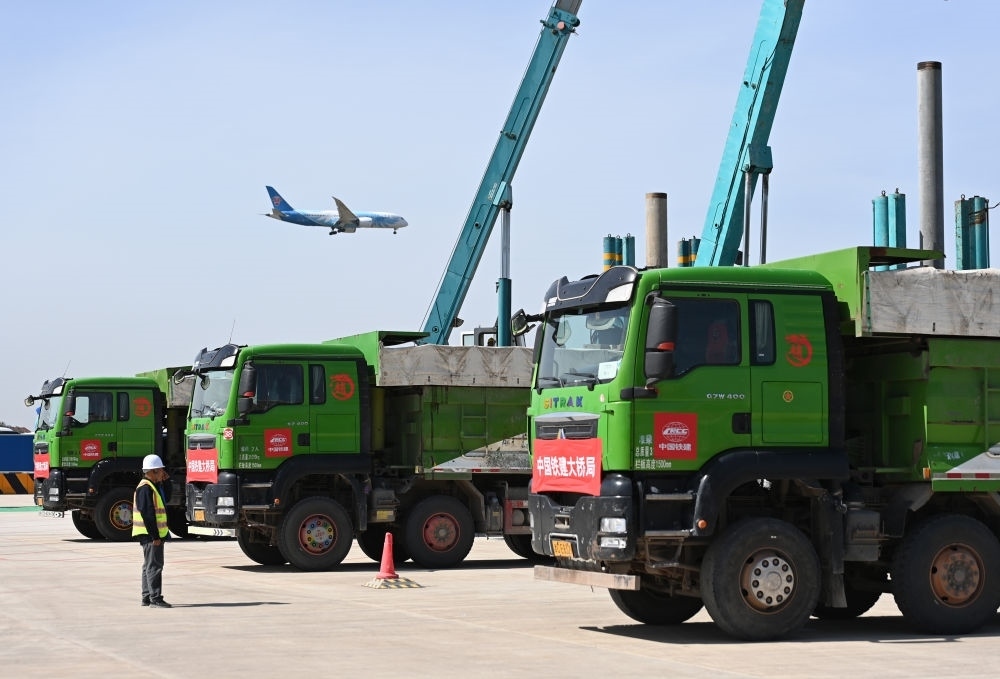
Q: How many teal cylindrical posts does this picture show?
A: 9